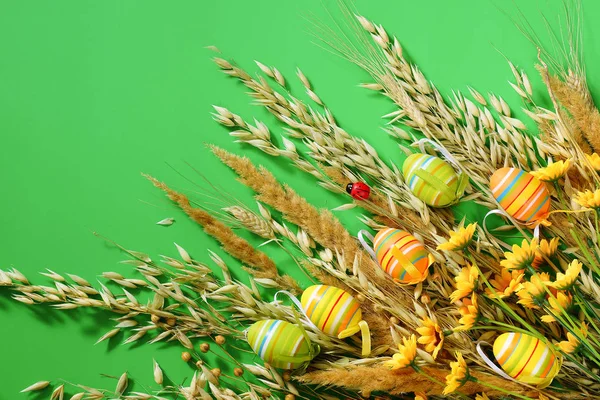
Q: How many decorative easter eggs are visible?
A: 6